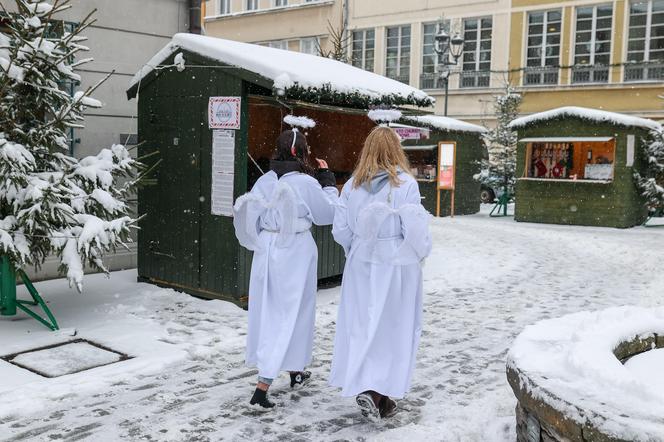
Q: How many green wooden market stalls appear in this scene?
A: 3